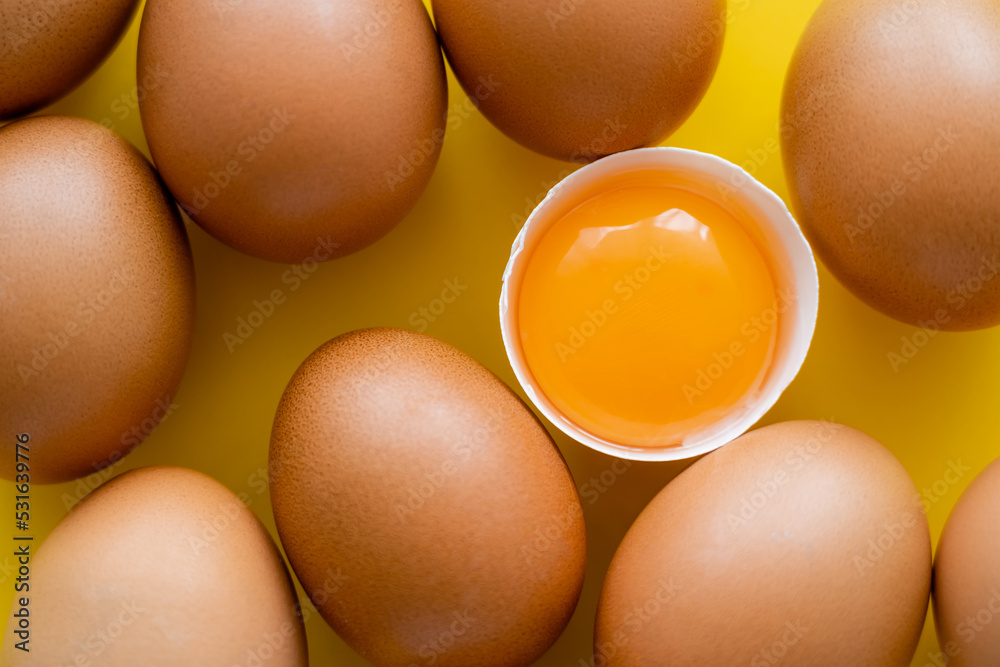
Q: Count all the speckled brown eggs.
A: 9